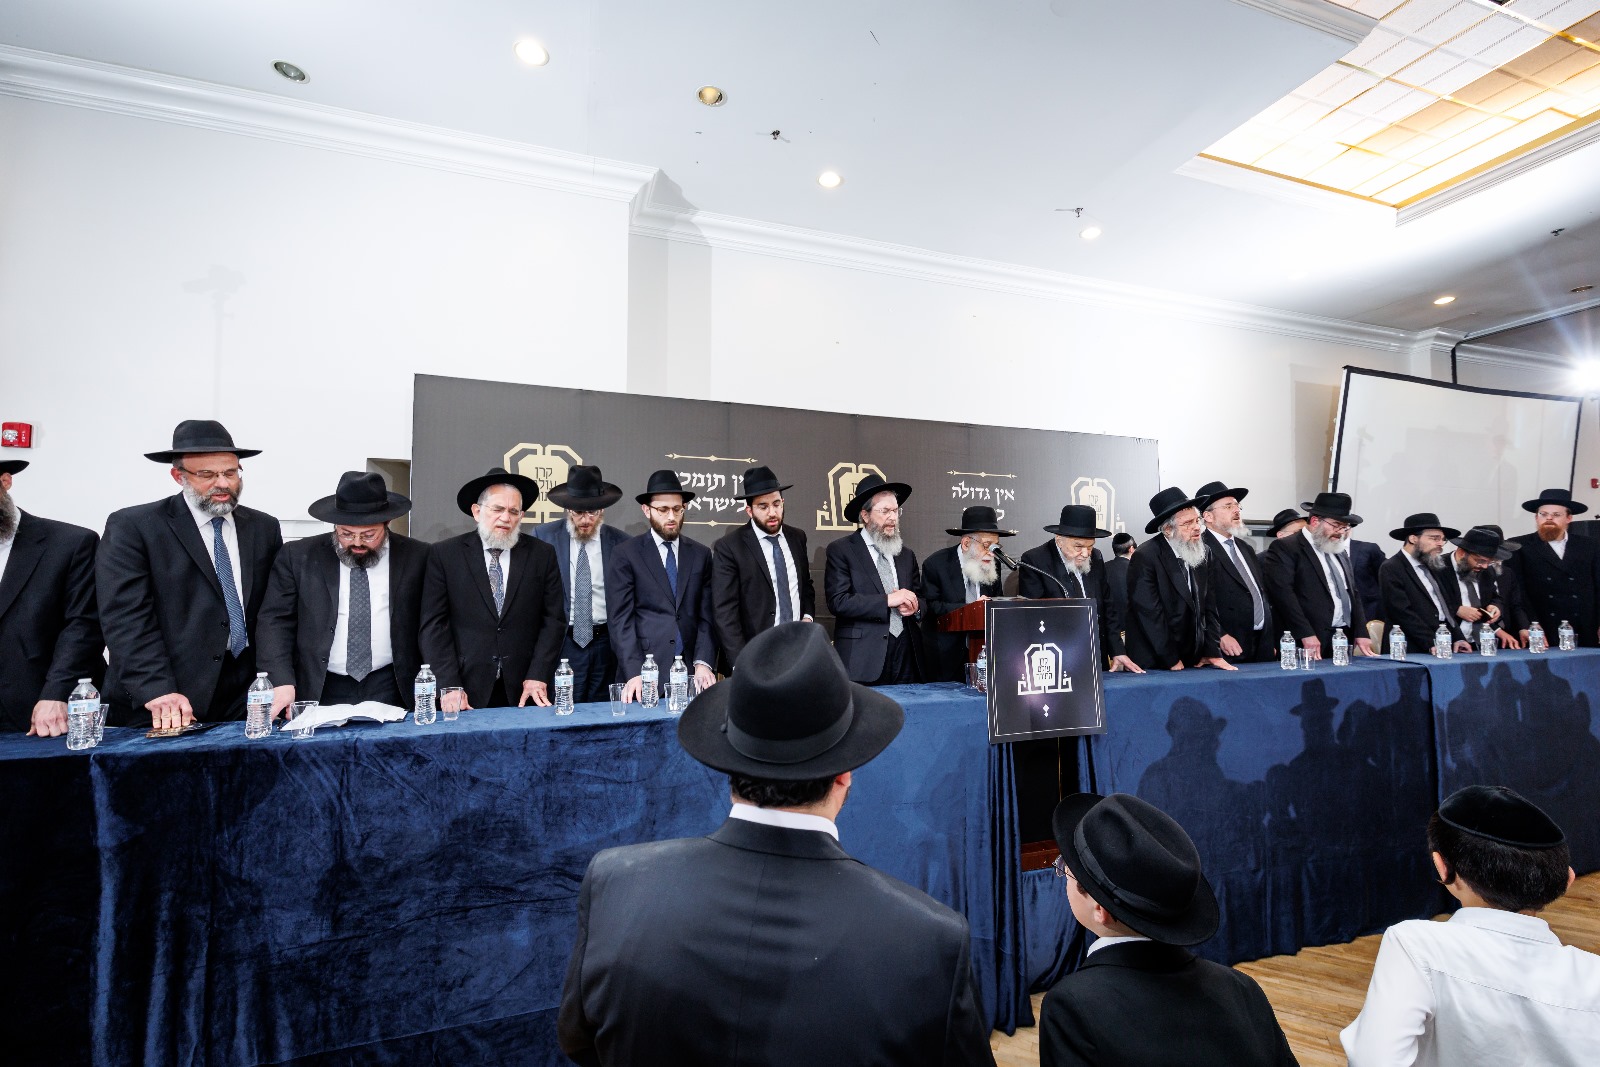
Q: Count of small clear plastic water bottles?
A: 14